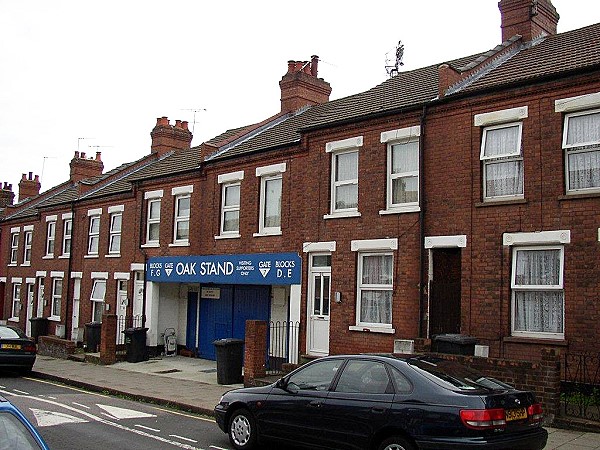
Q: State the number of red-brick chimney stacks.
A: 6